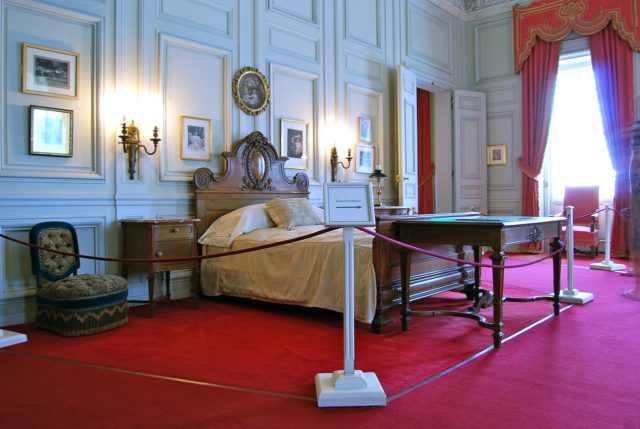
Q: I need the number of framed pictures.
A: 8